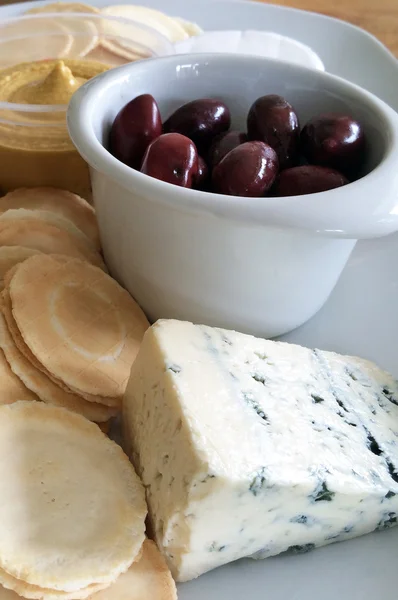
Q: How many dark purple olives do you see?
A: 9